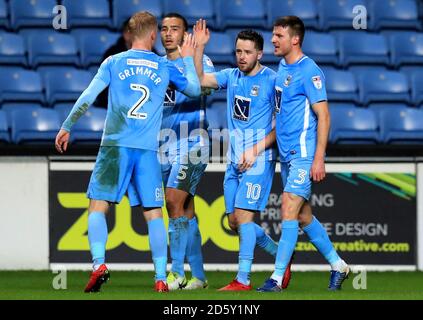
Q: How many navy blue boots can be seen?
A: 2